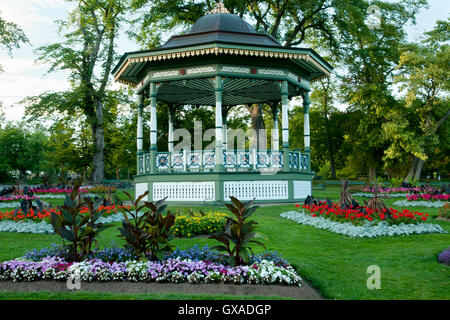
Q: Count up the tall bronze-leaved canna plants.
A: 3